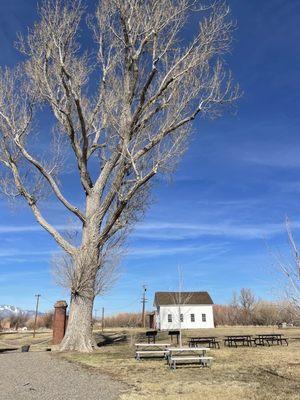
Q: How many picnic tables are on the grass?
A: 5